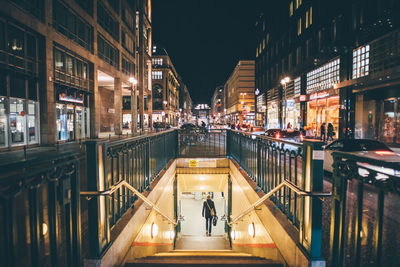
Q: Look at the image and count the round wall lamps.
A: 4